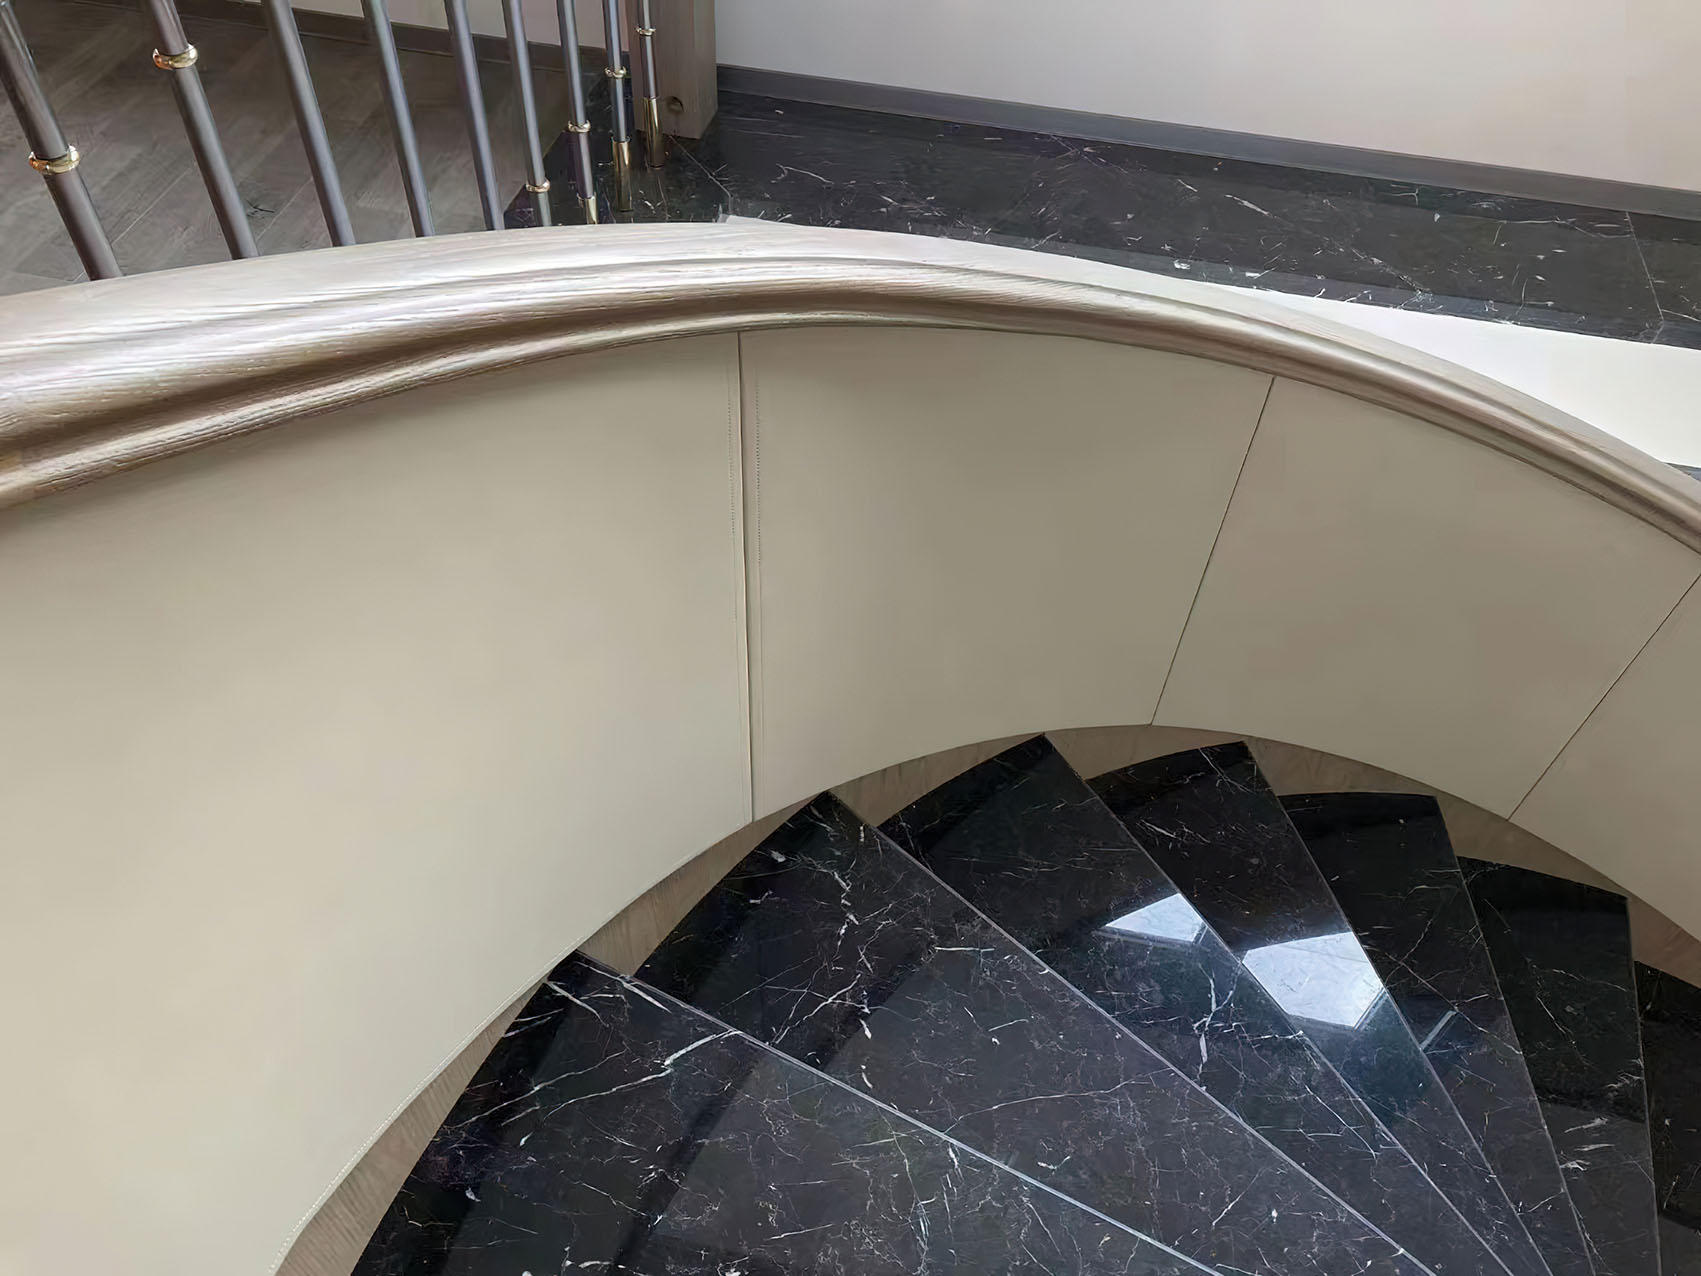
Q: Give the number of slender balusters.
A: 9